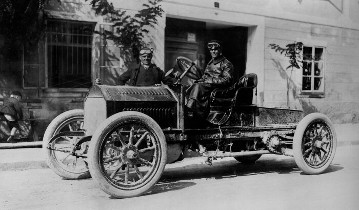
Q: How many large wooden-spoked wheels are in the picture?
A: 3